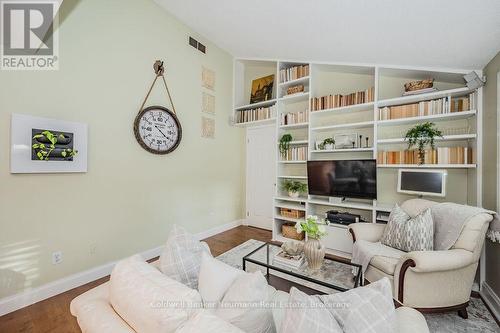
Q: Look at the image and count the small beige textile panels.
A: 3